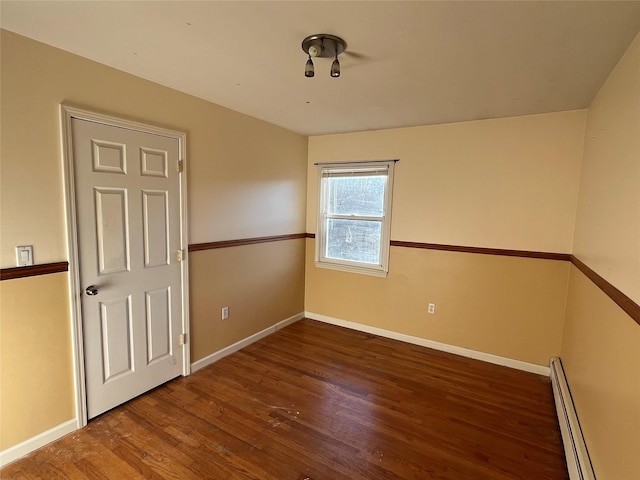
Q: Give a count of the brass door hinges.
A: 3